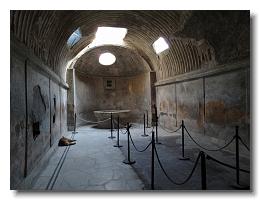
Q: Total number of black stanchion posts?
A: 11